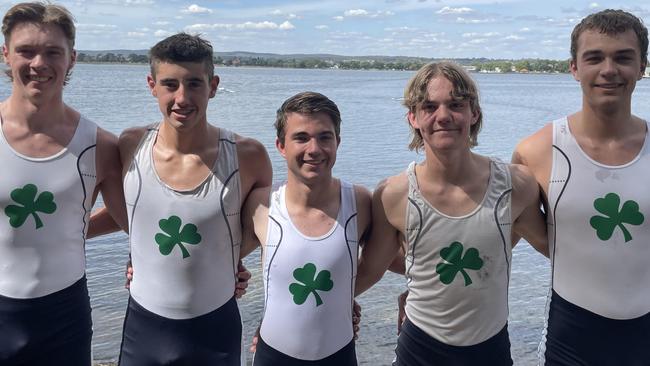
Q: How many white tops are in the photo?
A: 5